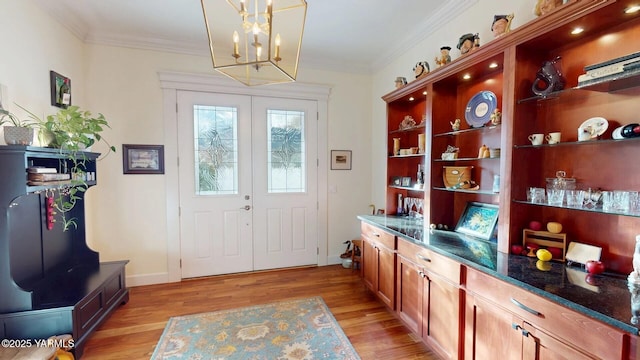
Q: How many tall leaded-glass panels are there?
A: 2